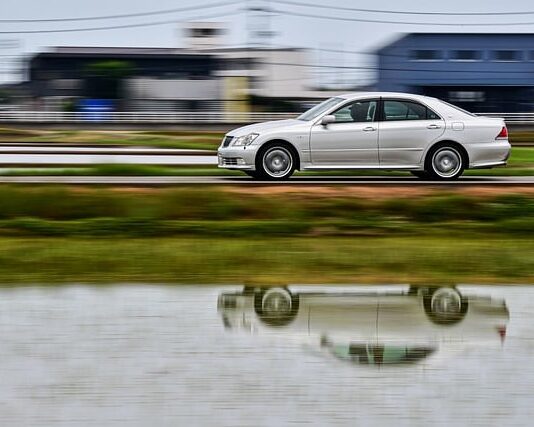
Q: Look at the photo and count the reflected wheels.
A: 2